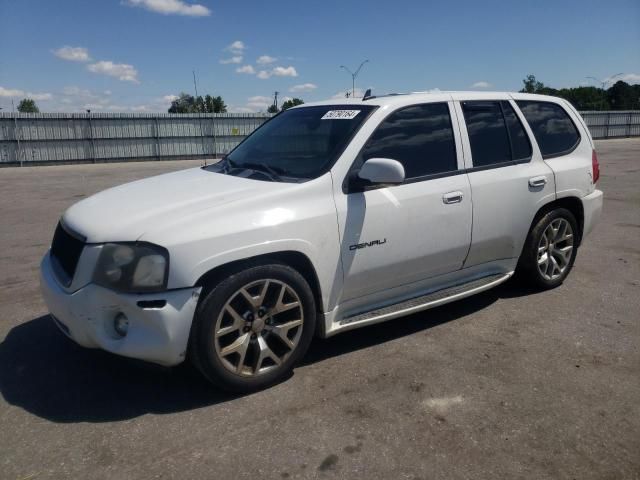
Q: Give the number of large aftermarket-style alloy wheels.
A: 2